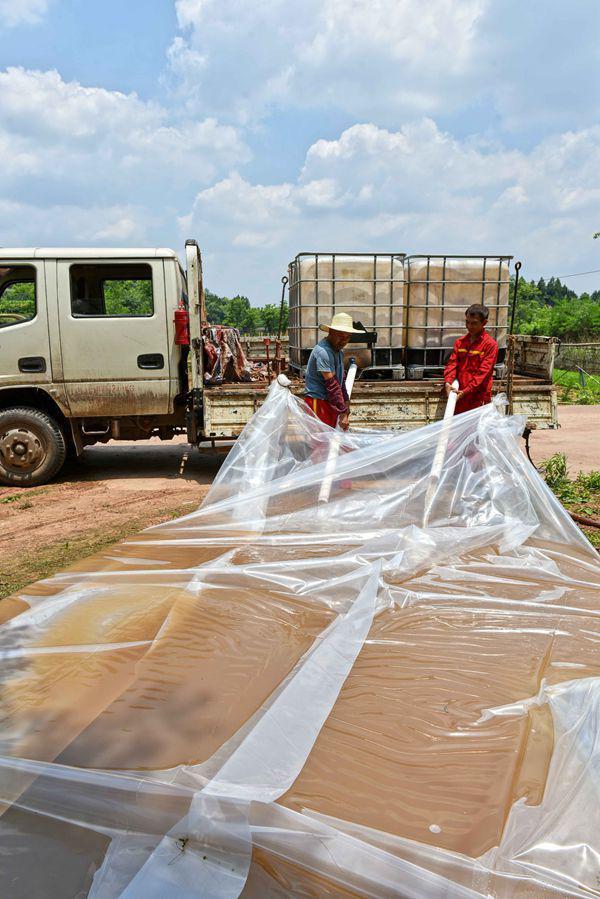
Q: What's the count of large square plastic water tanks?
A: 2